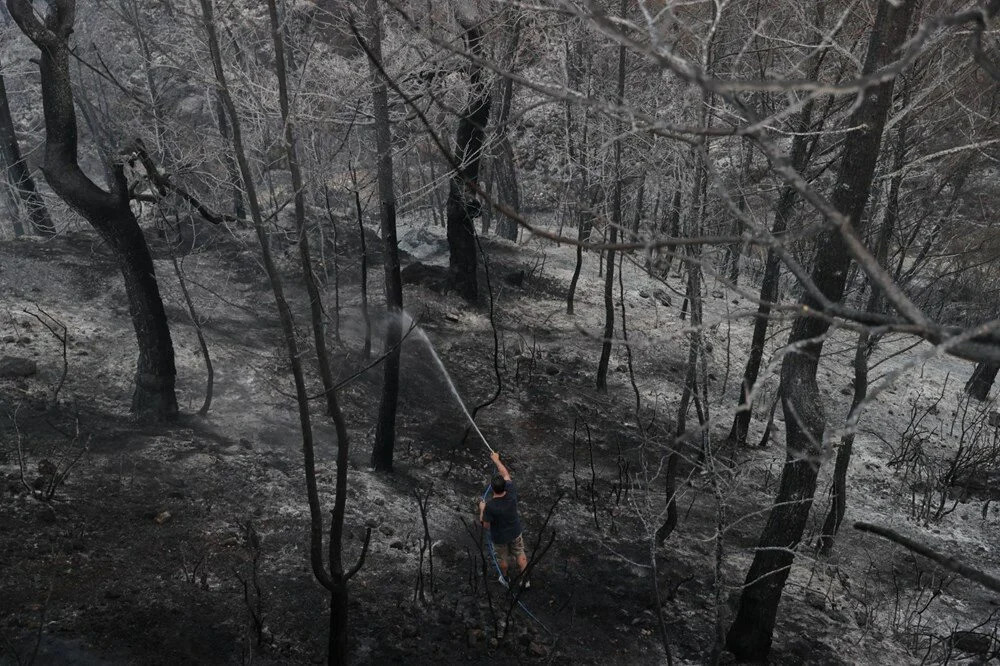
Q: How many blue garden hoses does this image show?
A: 1